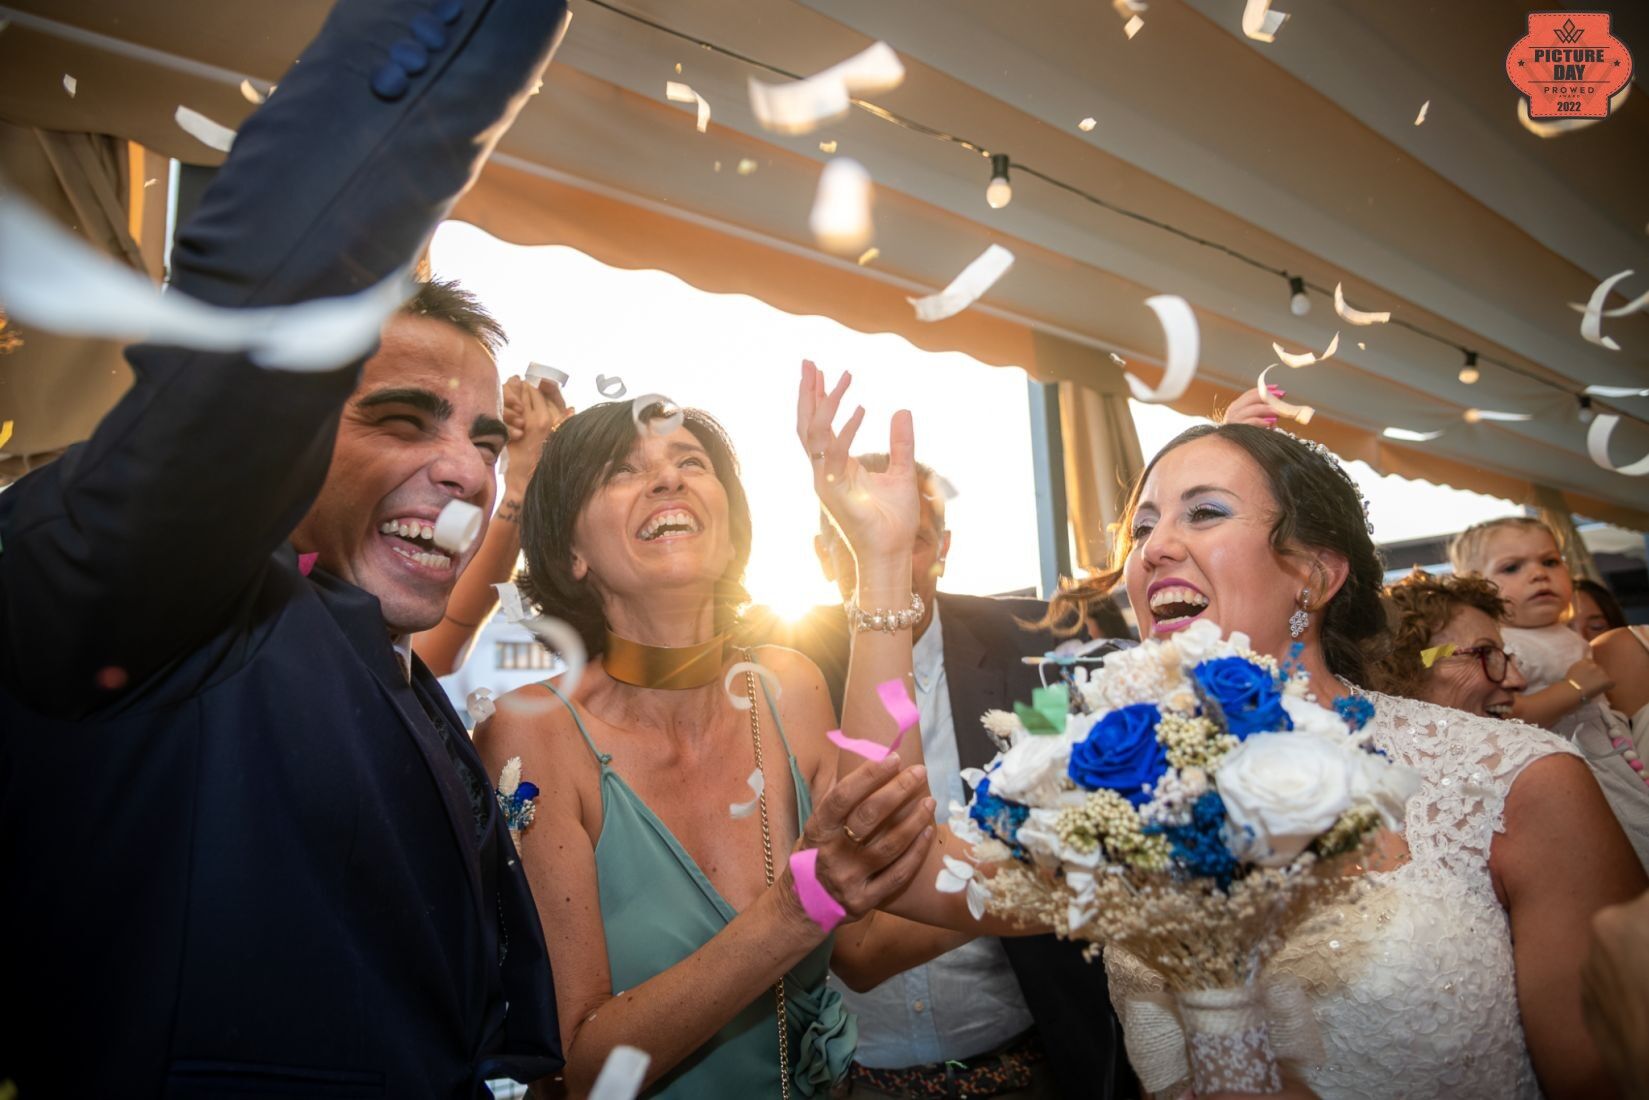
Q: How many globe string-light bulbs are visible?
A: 4